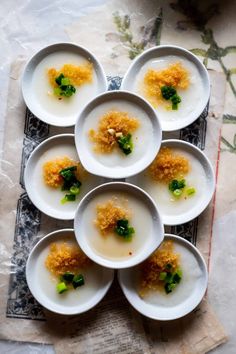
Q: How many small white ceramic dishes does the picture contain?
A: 8